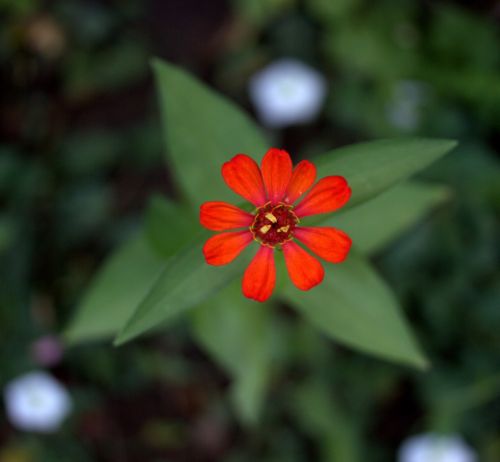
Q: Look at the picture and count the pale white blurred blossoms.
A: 3